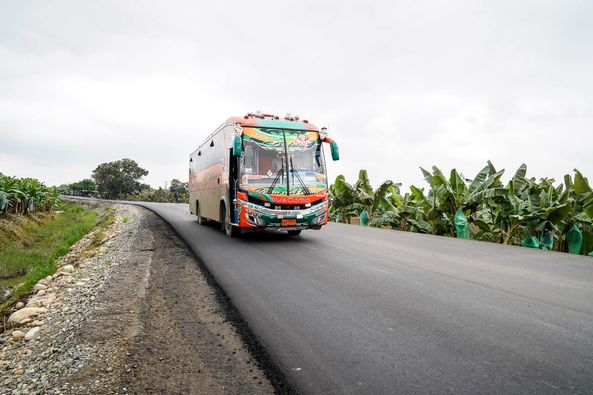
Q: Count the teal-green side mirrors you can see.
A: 2